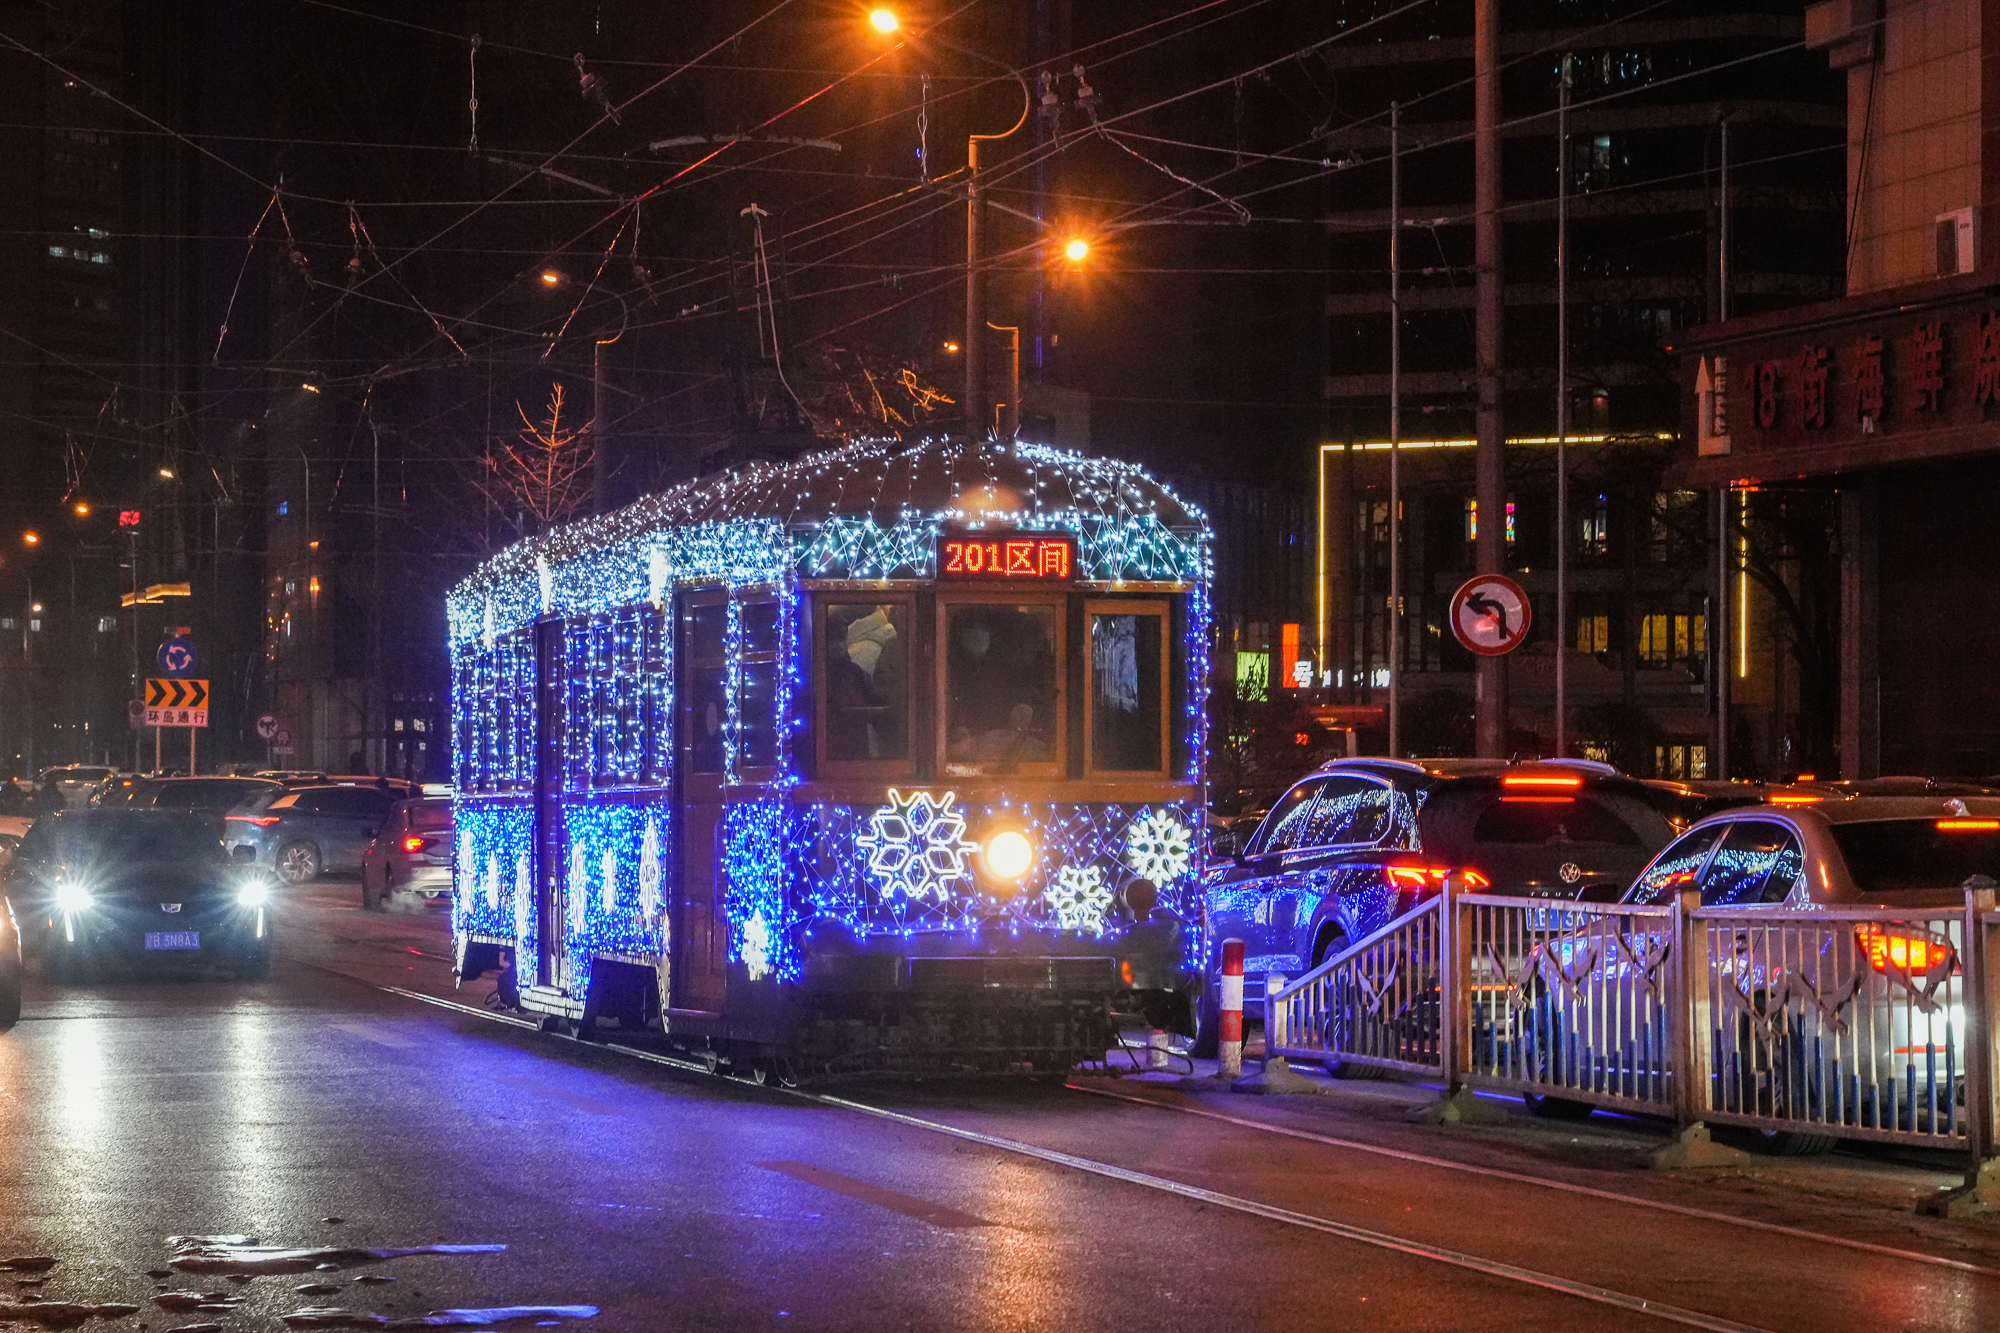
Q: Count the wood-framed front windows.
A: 3